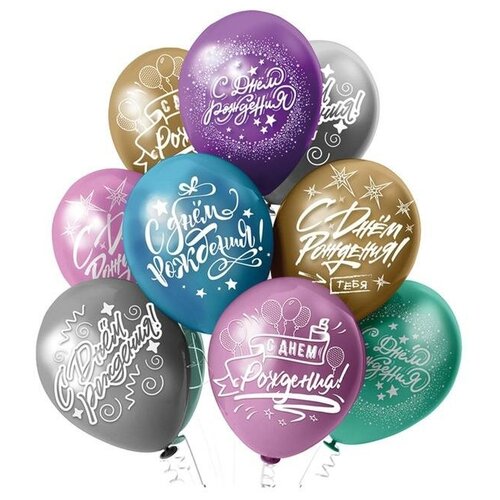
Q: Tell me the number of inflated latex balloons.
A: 10